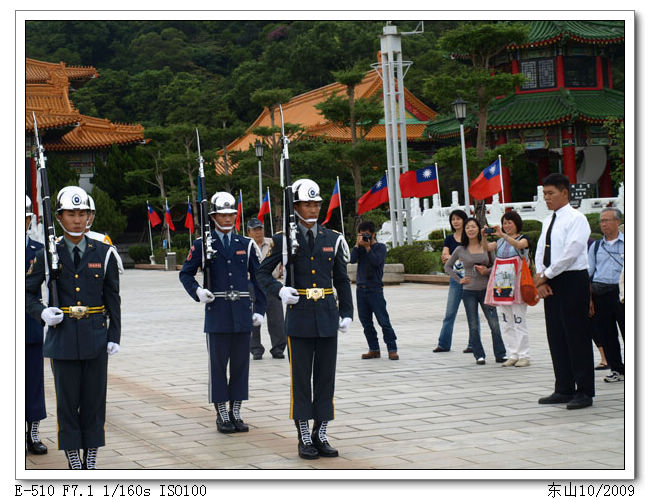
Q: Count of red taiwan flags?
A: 9